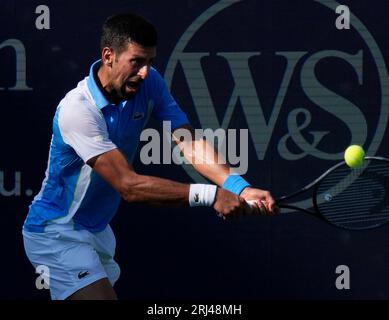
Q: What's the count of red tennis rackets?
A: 0